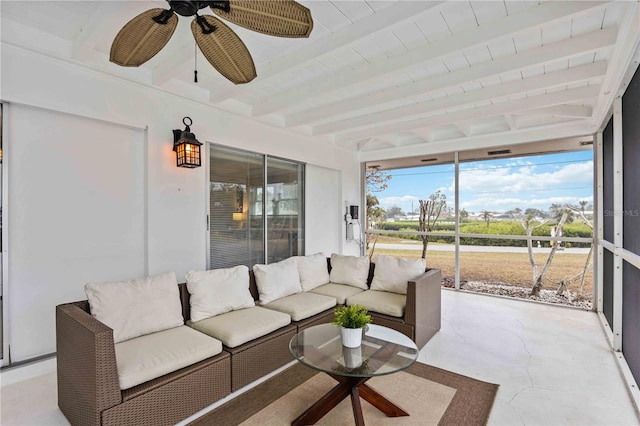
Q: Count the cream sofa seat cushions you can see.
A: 5